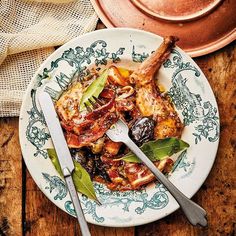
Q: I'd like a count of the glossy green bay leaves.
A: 3